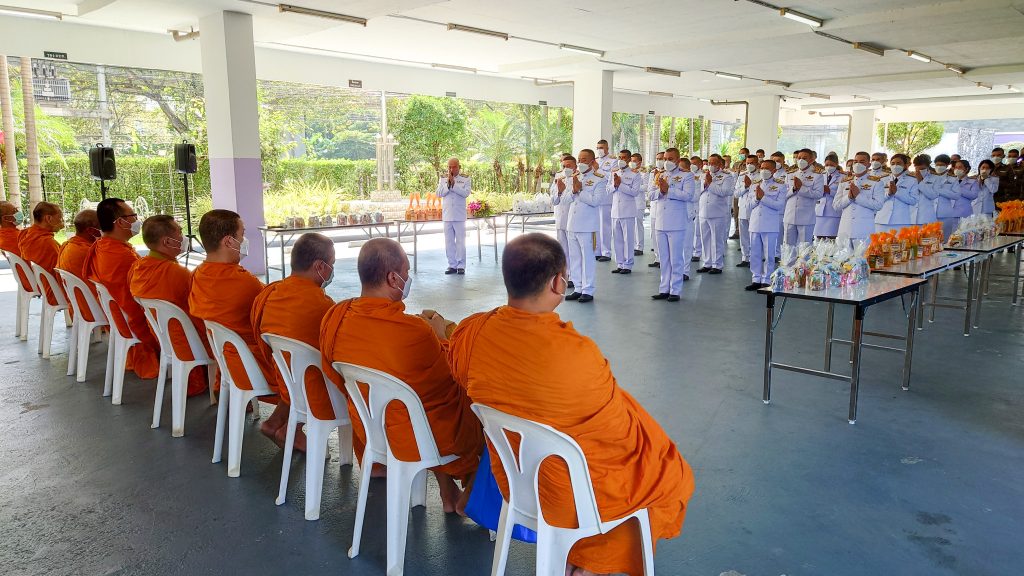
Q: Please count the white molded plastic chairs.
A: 9